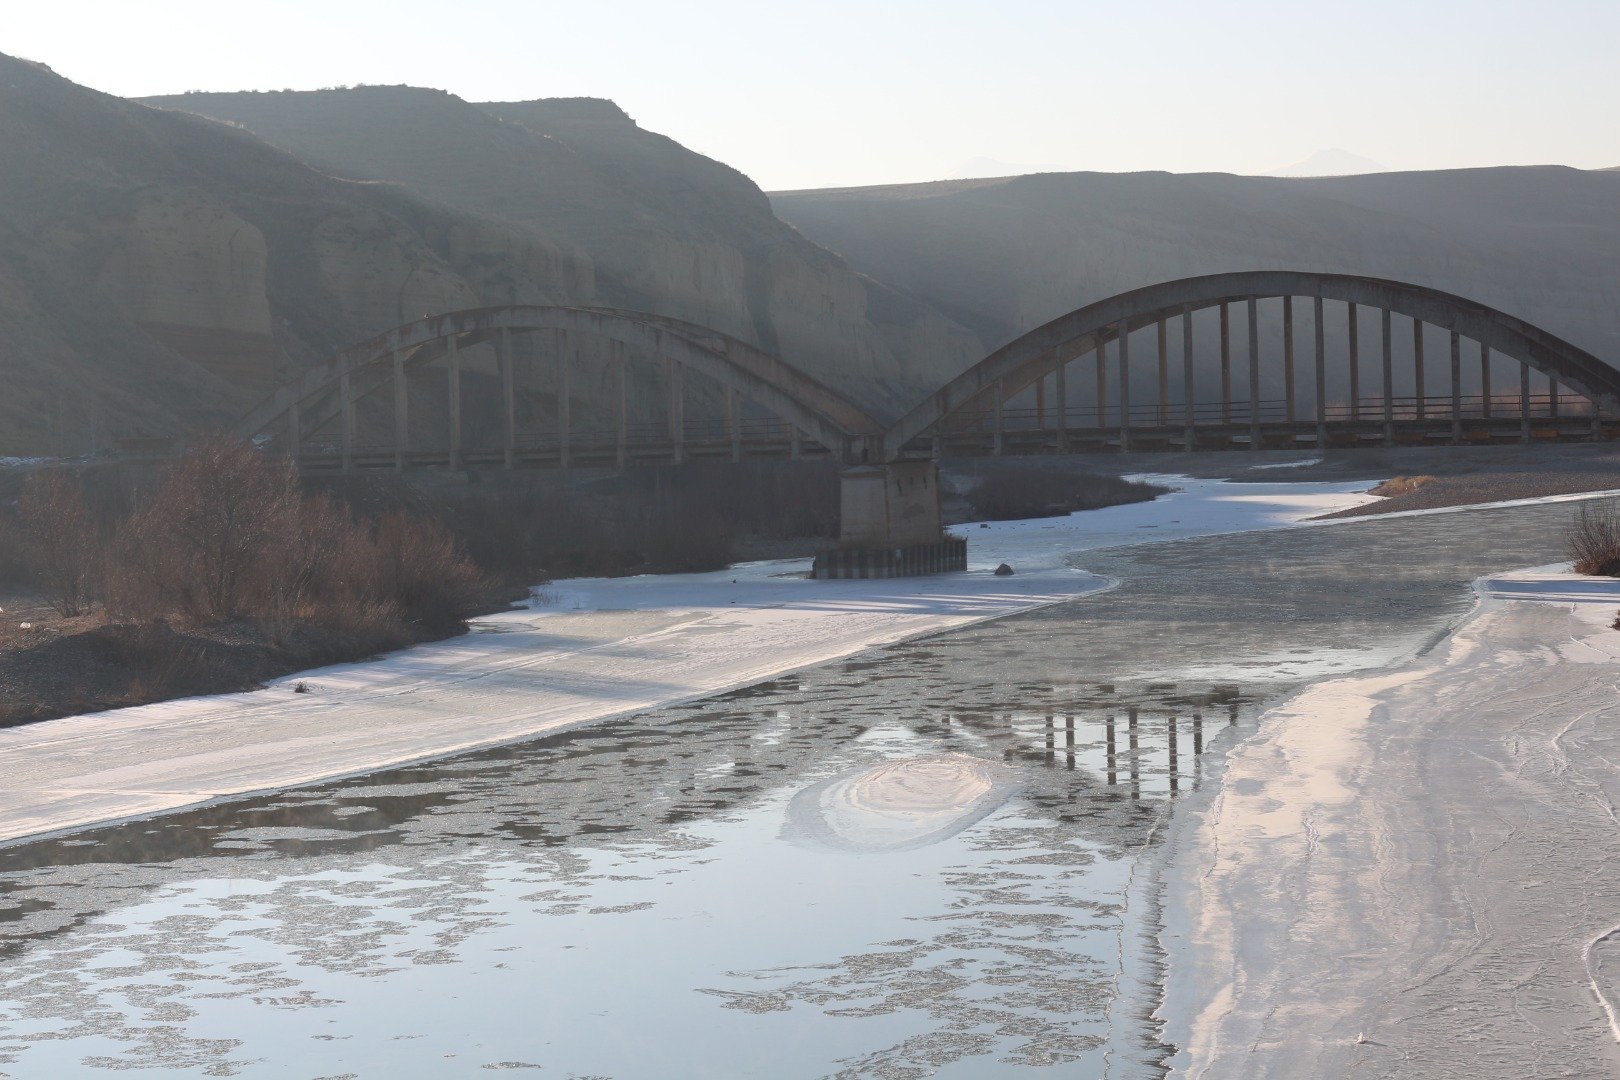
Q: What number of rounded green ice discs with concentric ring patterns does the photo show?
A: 0